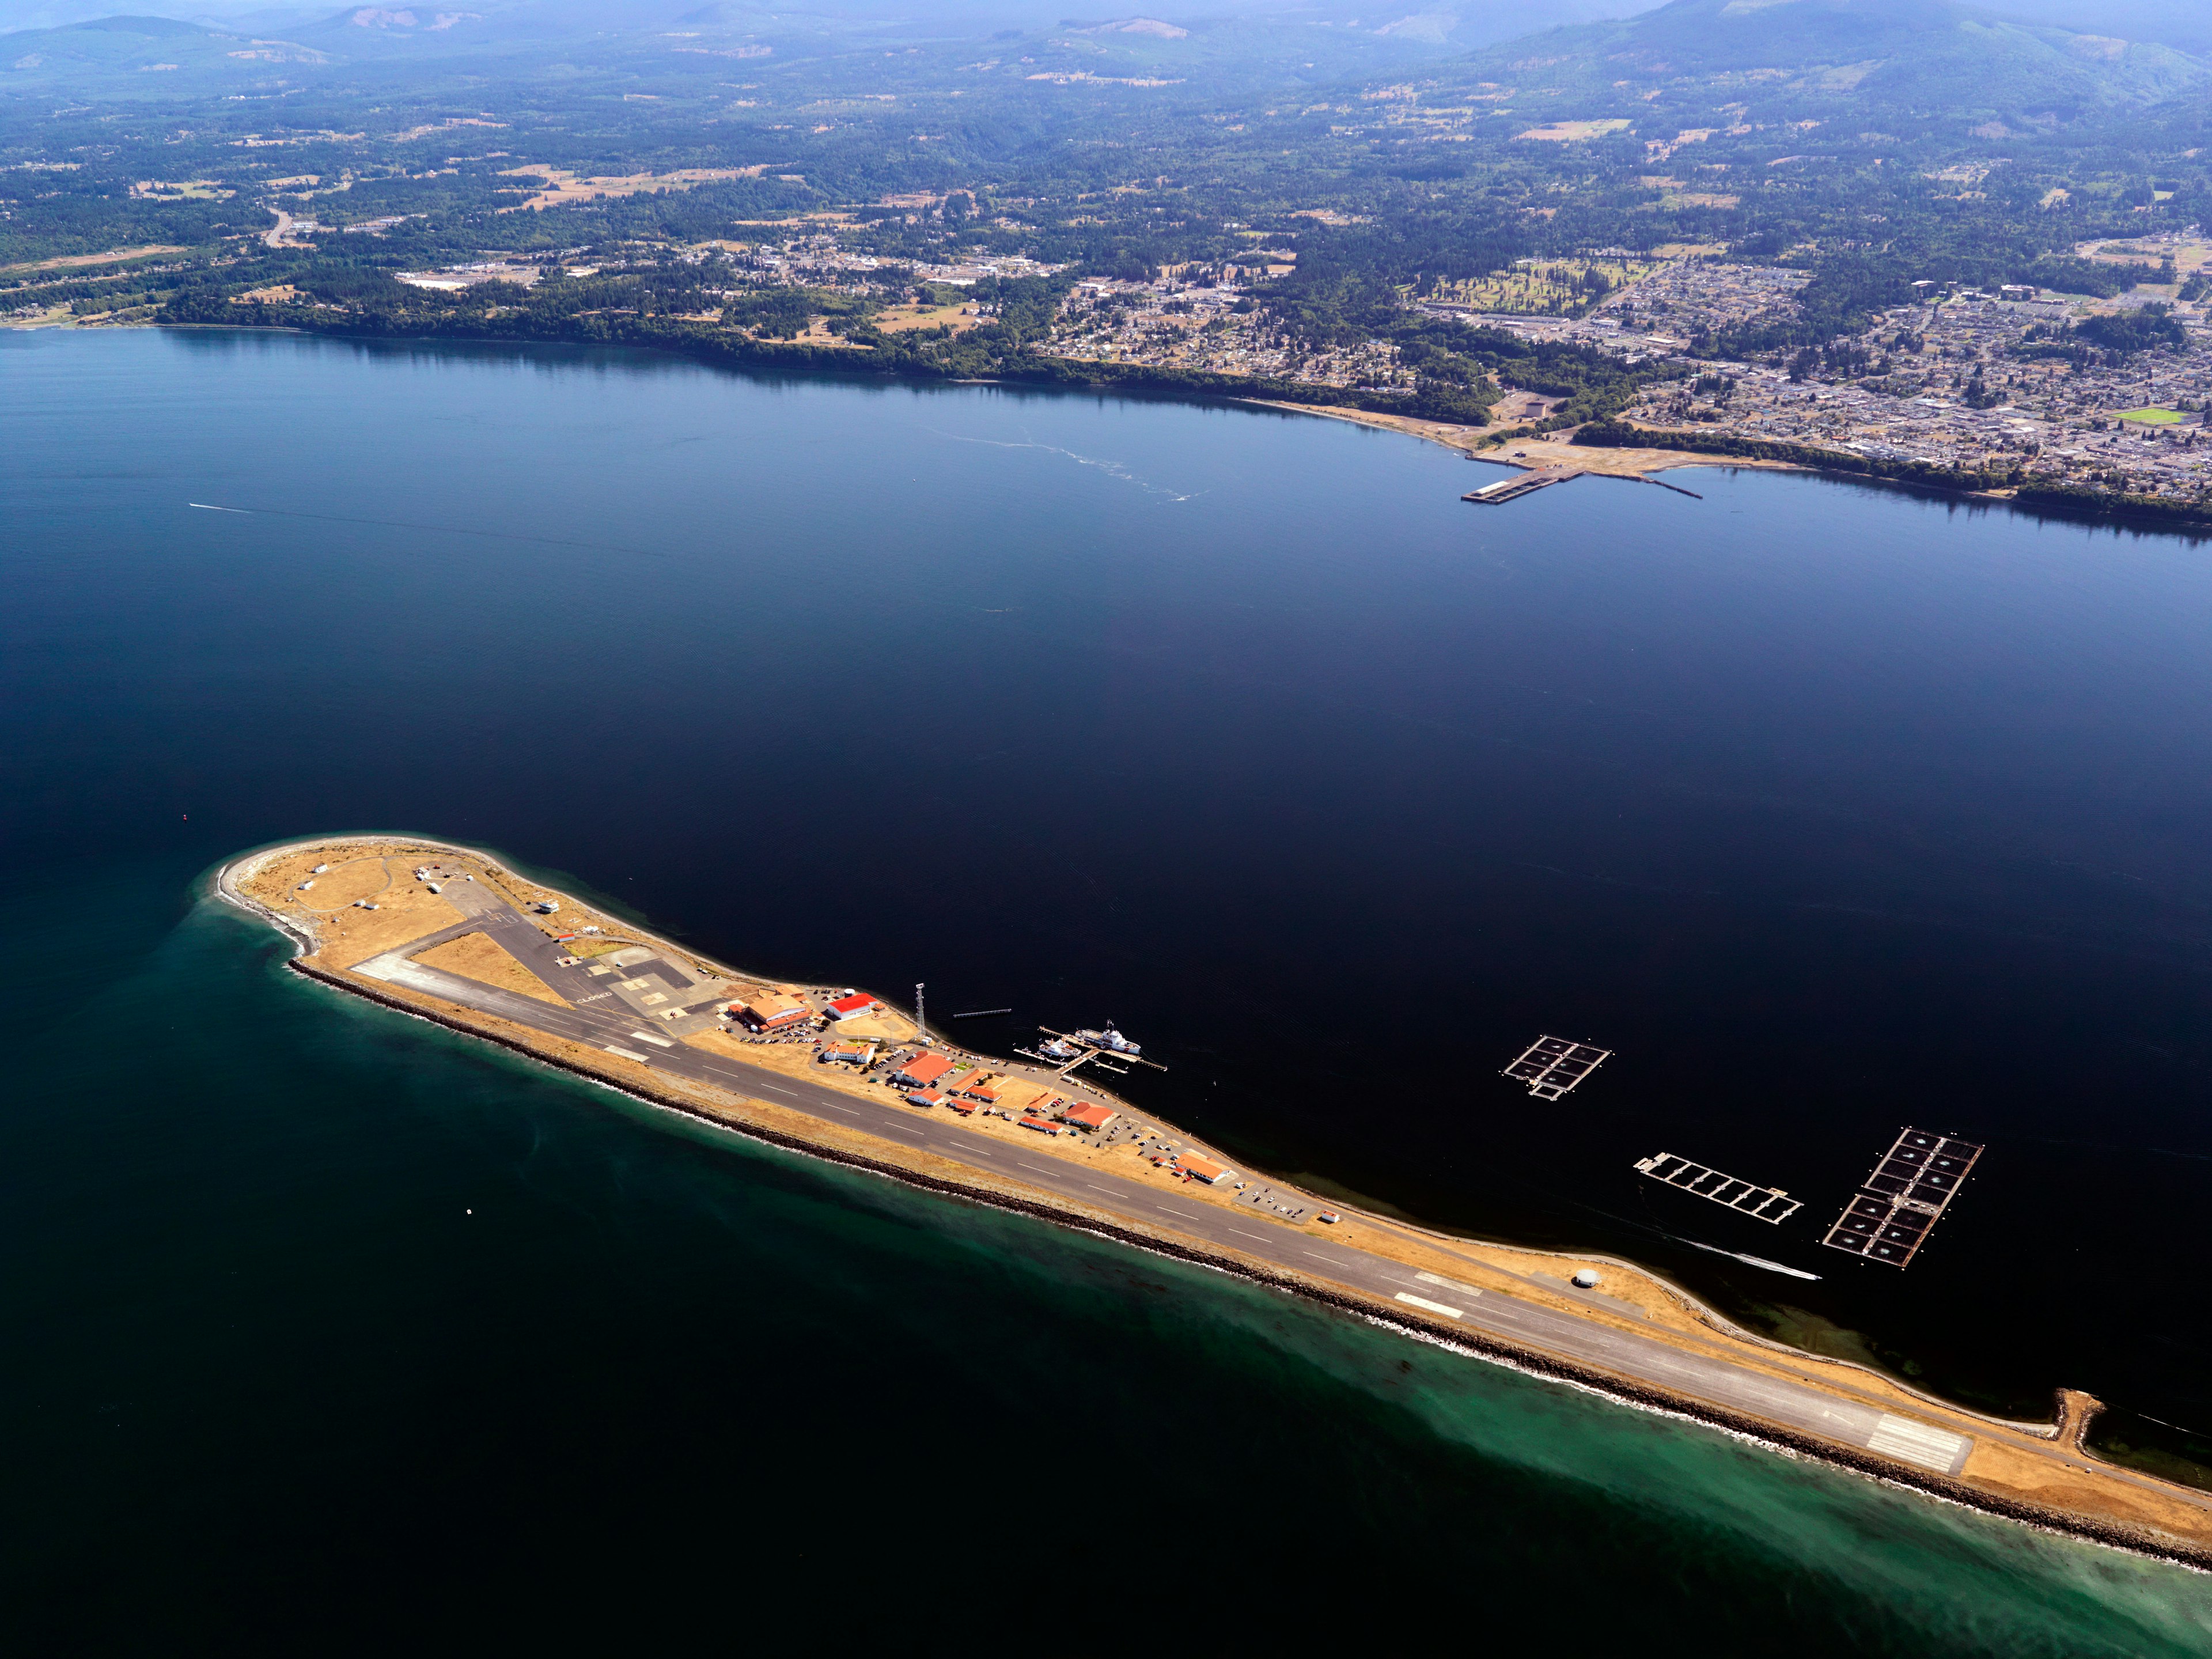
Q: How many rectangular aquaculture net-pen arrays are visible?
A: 3